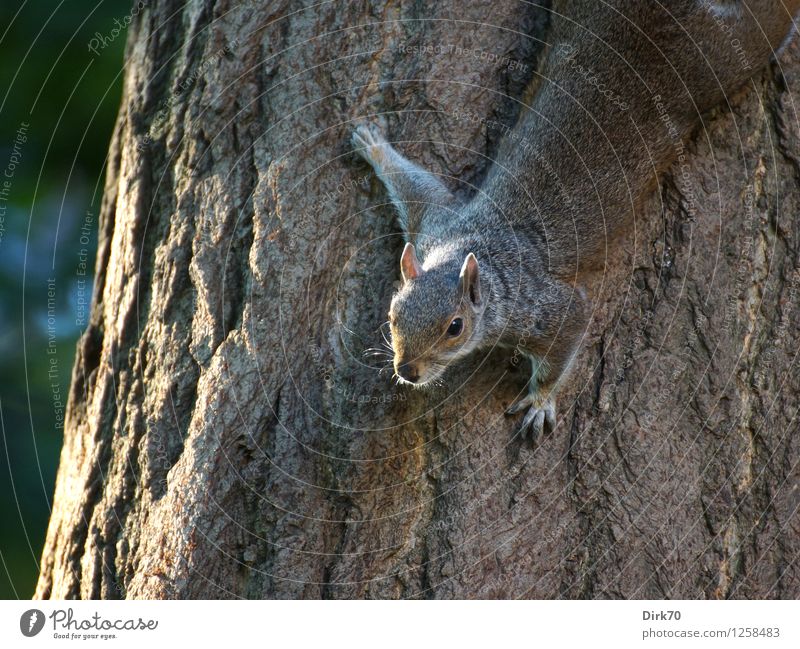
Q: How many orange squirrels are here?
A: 0